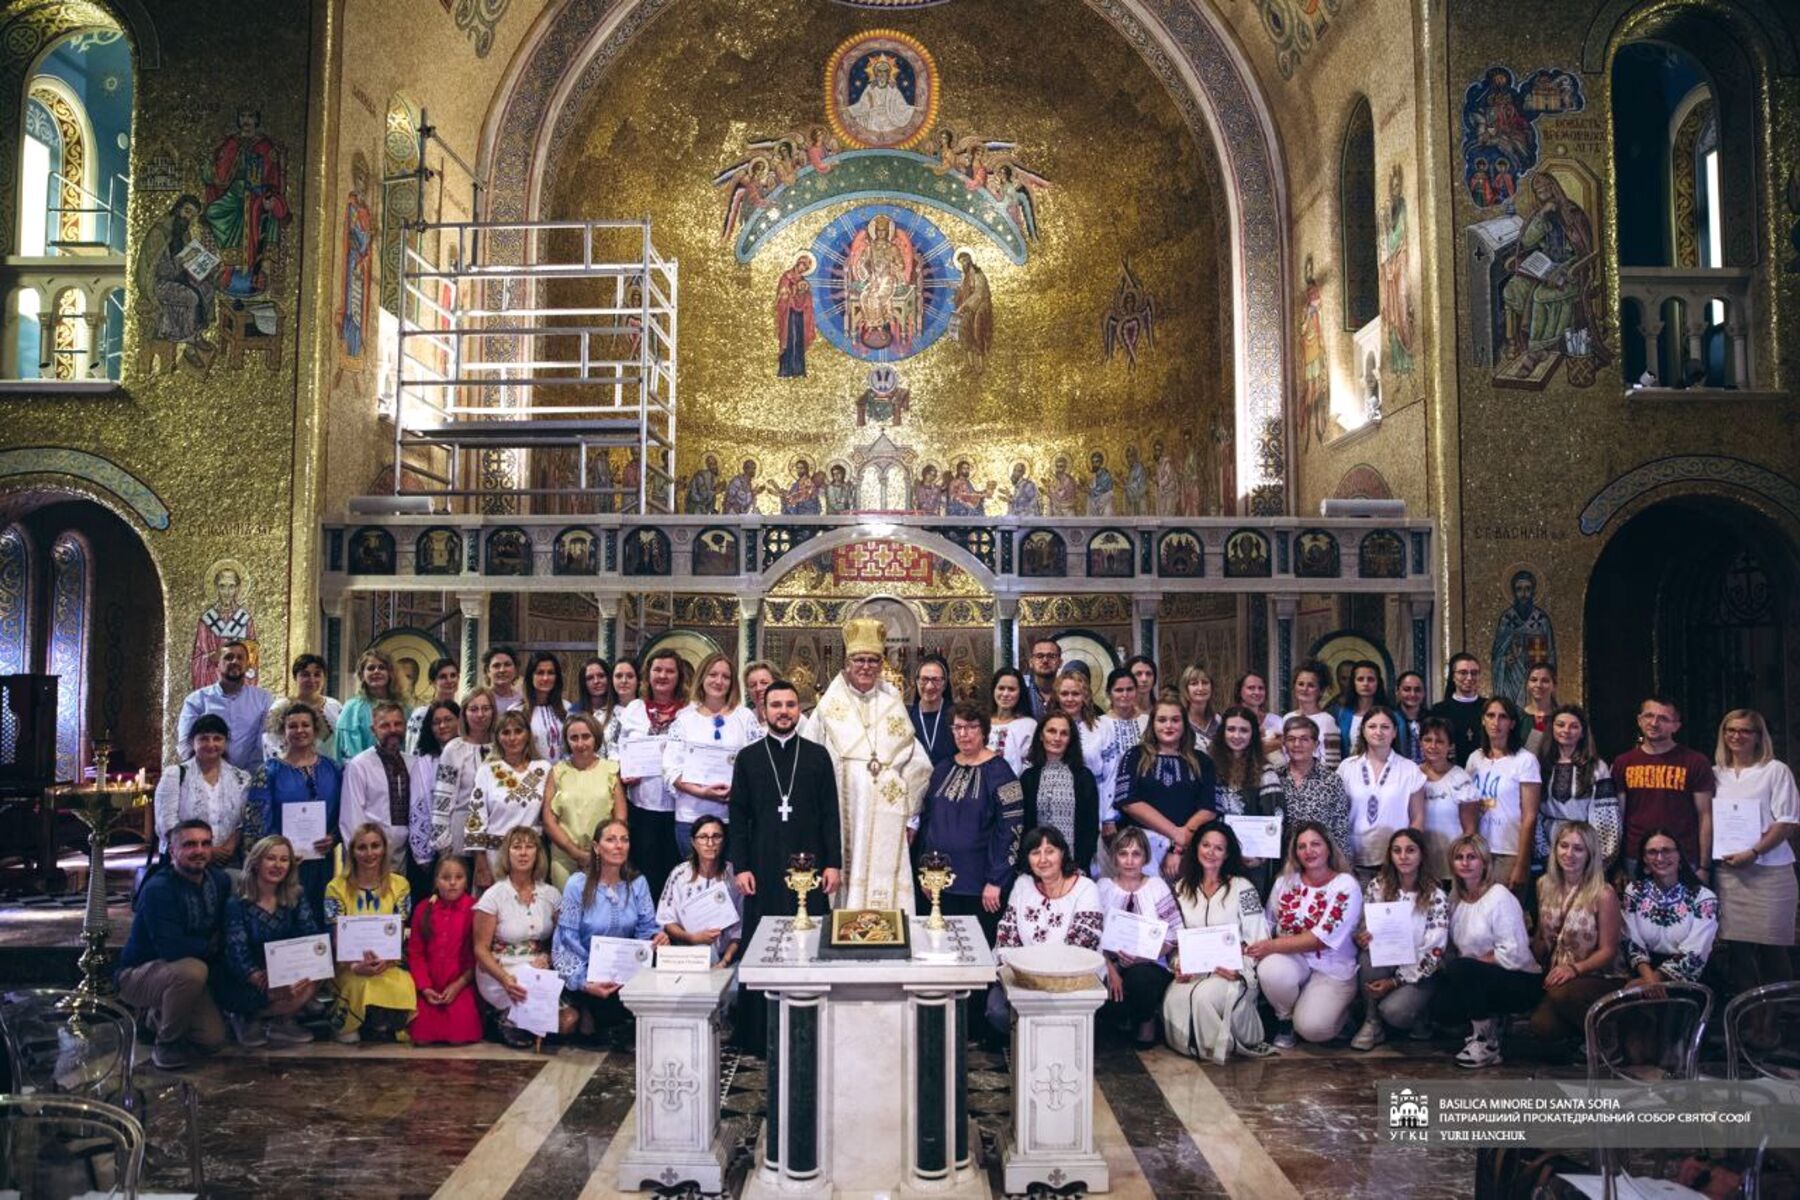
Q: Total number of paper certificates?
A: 13